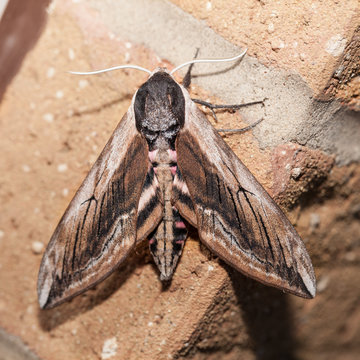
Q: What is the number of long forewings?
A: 2